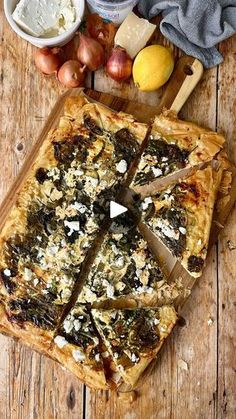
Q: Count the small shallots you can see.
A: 4